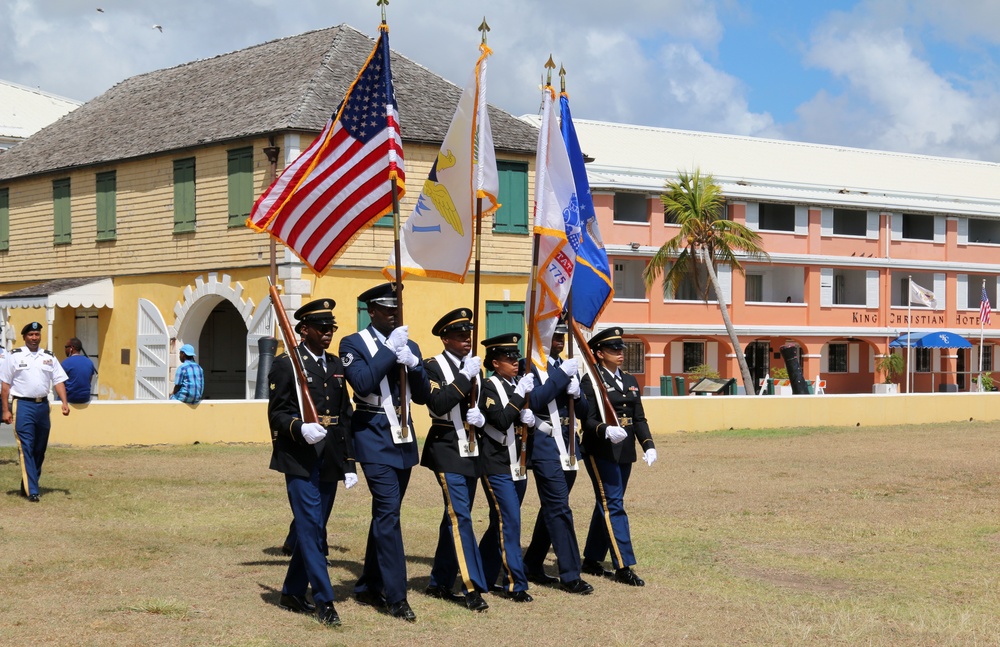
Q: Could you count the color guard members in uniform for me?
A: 6